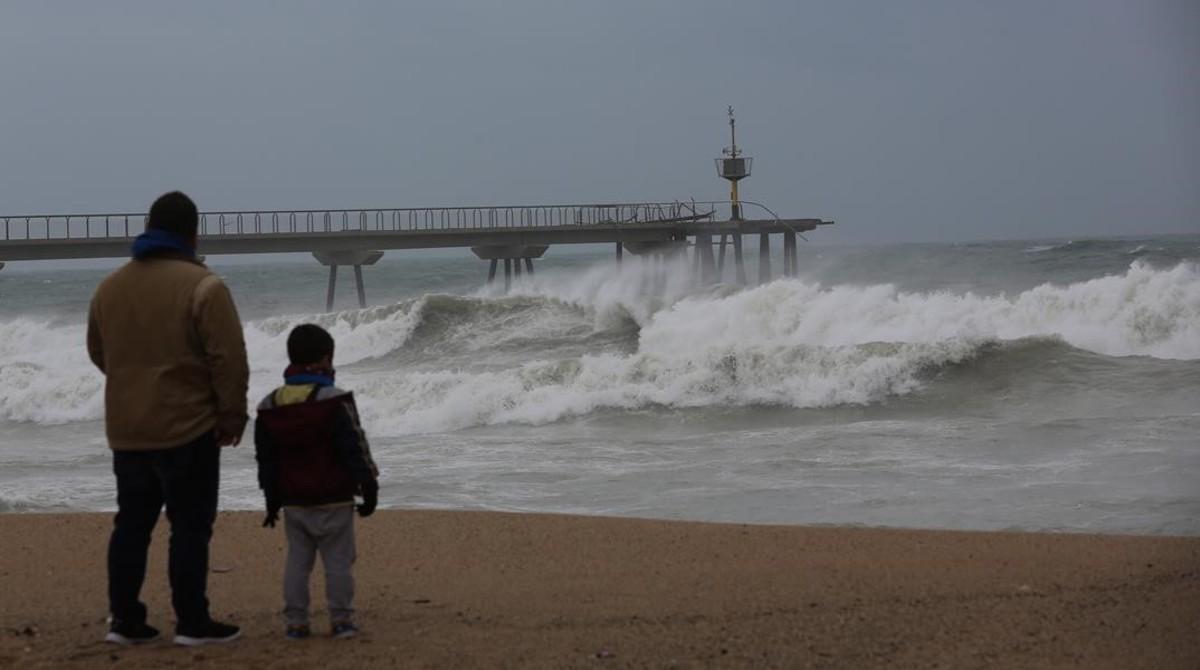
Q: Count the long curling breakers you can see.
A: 2